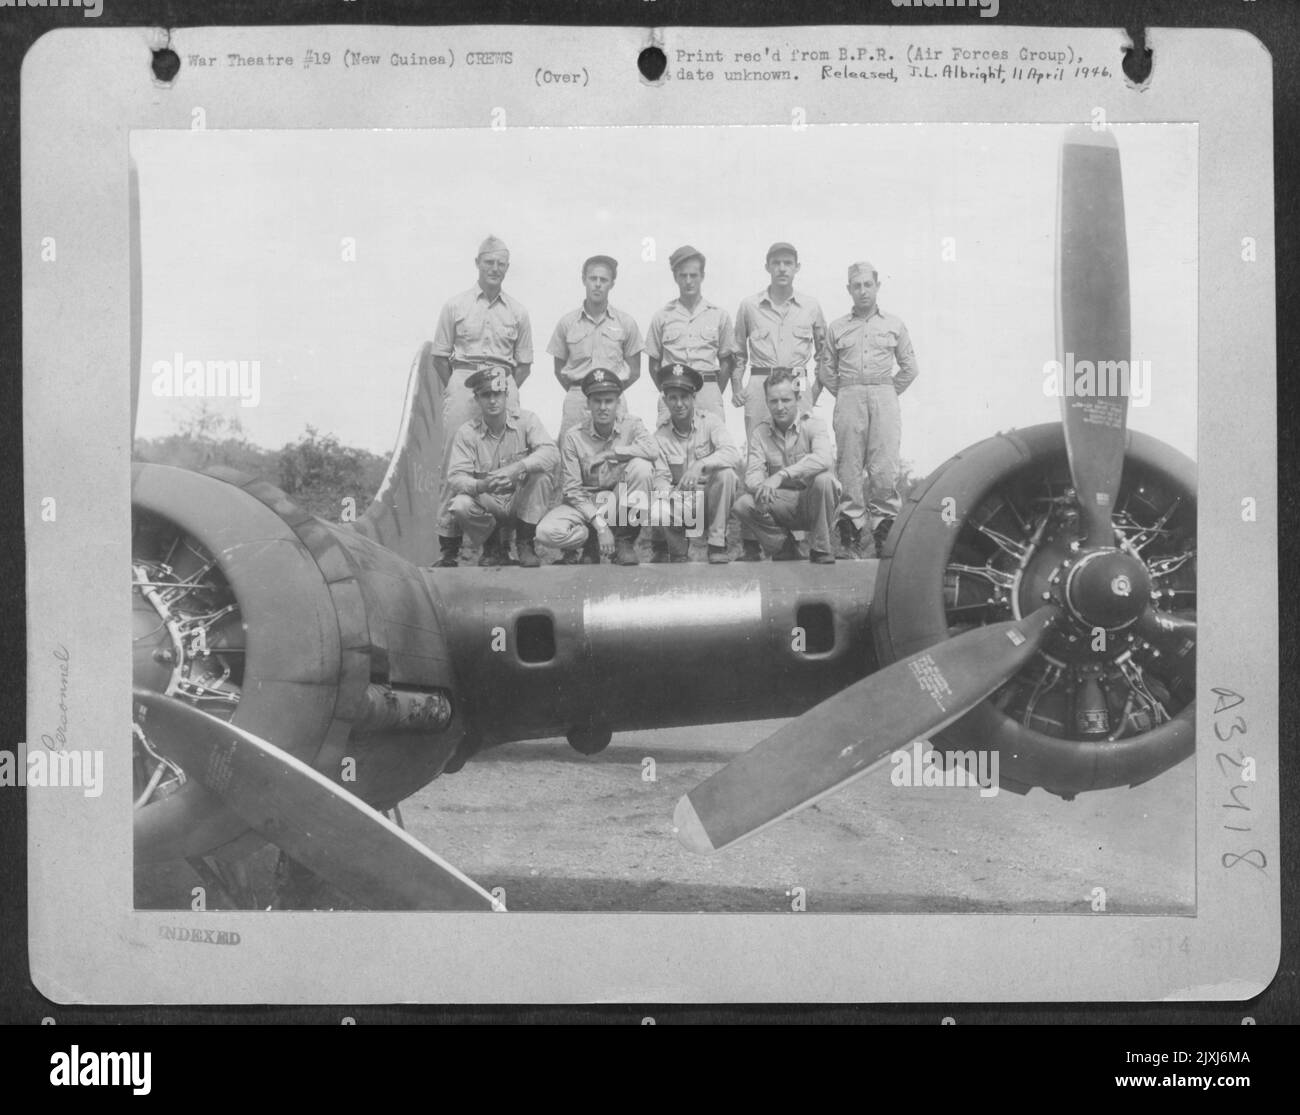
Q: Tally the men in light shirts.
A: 9